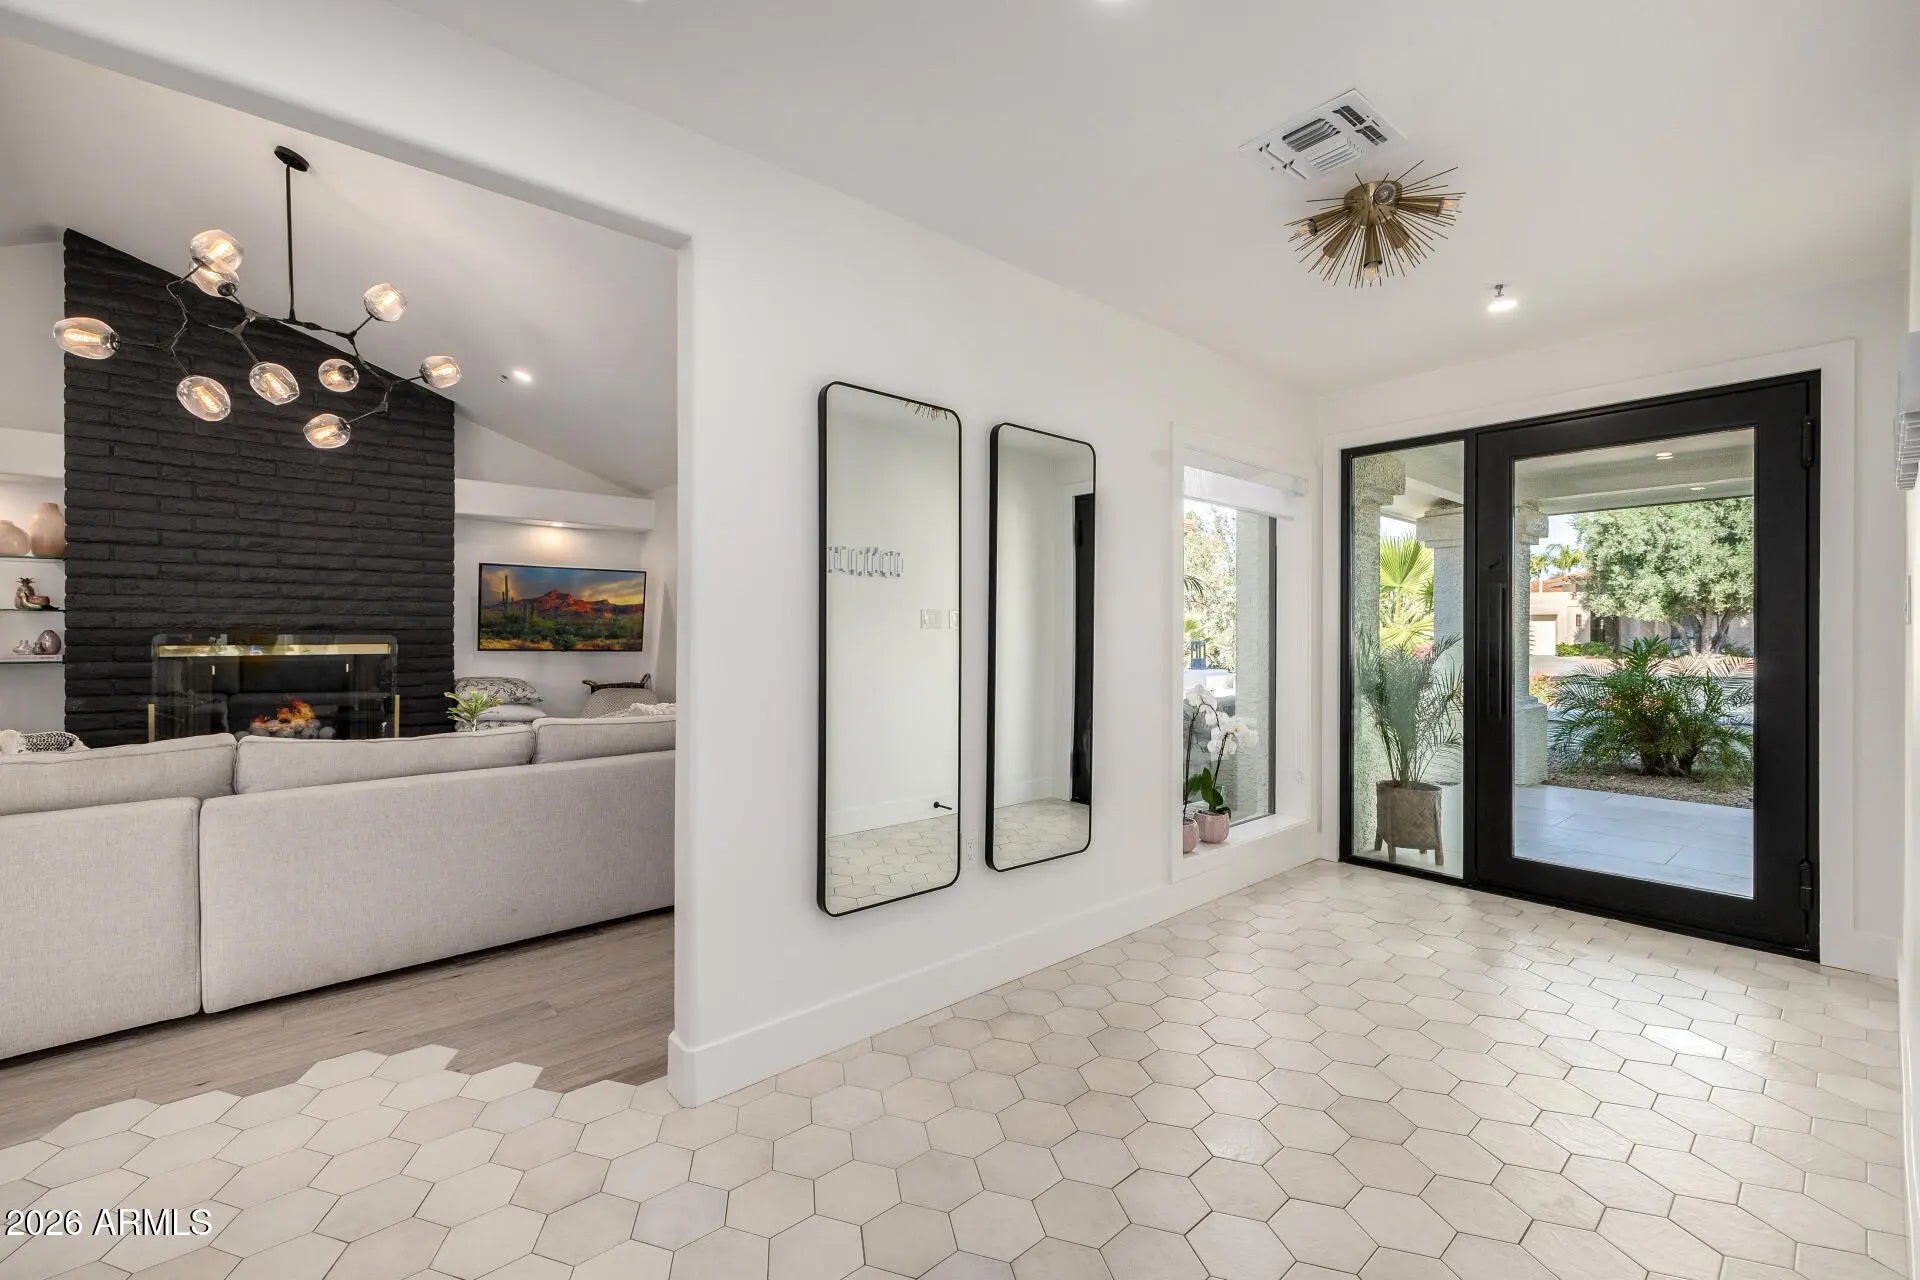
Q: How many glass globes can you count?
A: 9